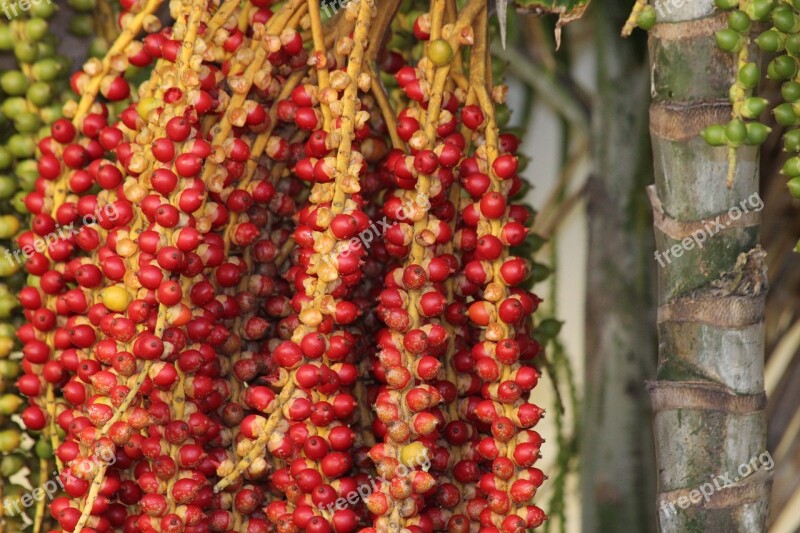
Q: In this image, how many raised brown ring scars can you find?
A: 6